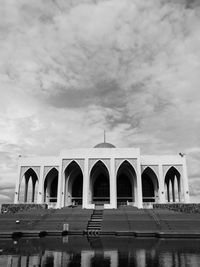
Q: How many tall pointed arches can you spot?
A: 7